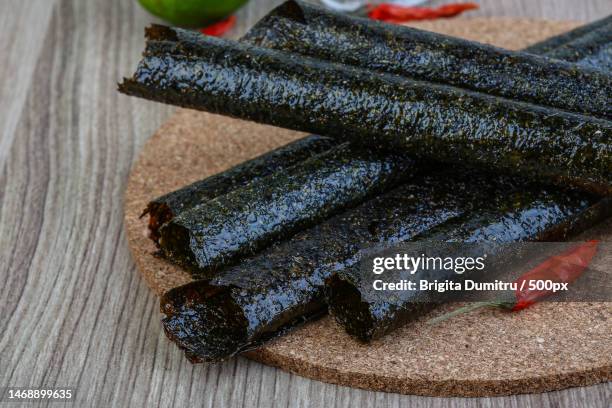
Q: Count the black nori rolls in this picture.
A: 6